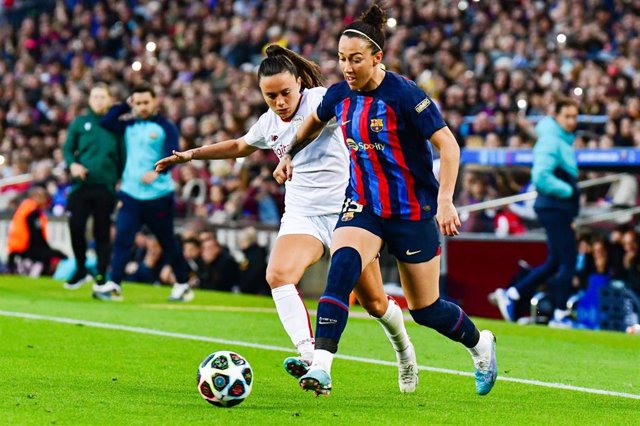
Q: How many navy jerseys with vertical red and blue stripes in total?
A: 1